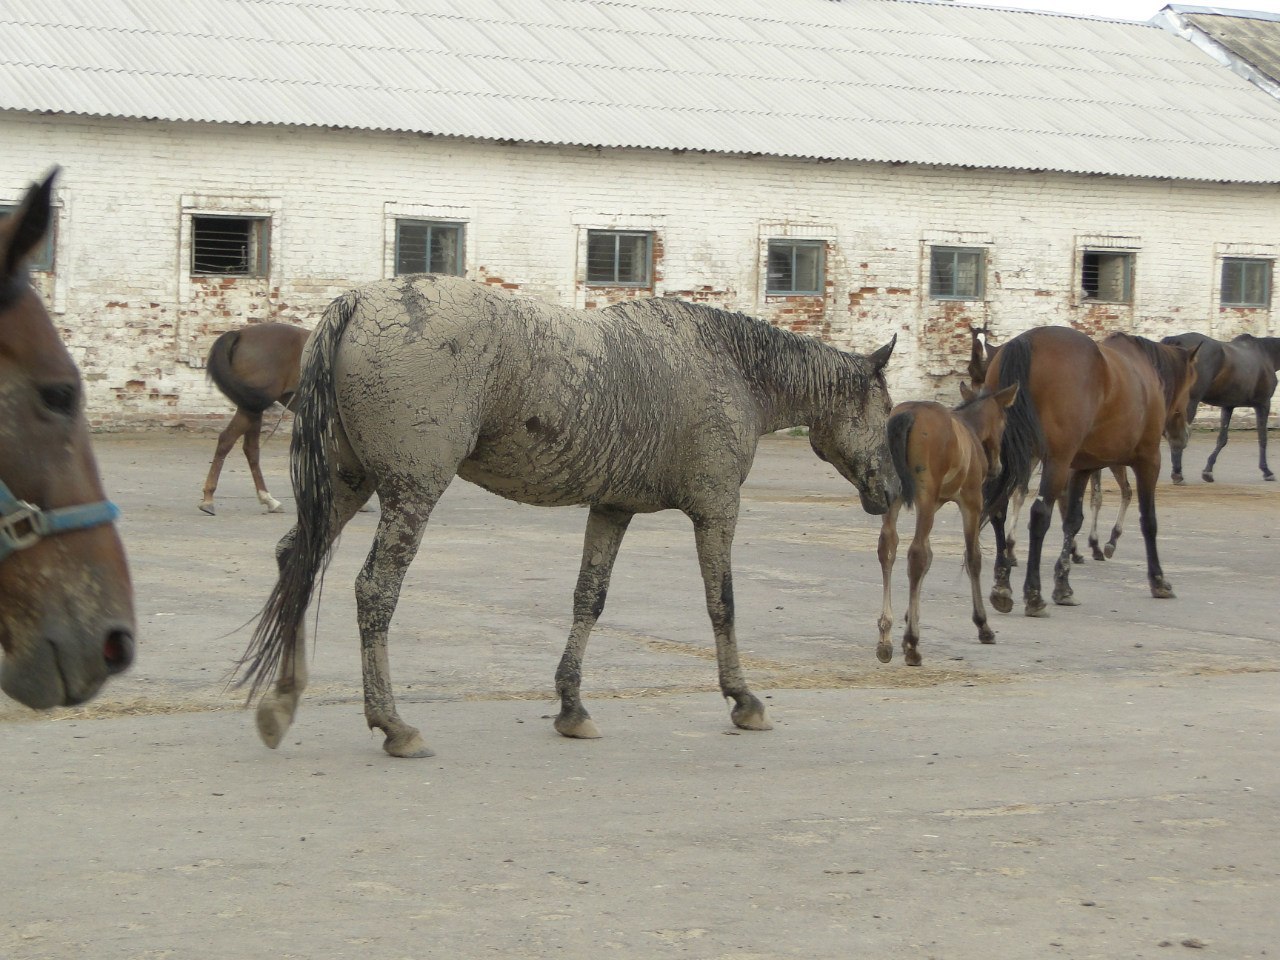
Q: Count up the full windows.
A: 7